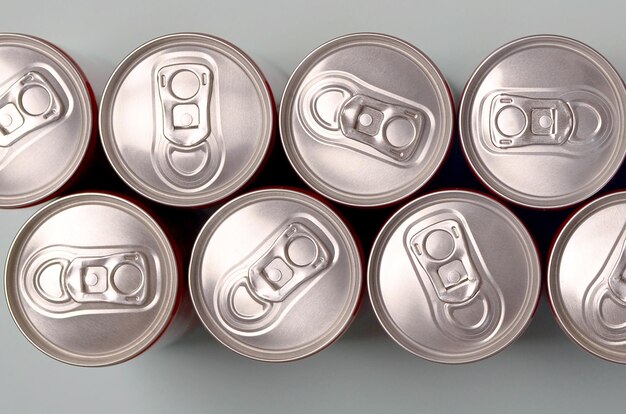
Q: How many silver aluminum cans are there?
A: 8